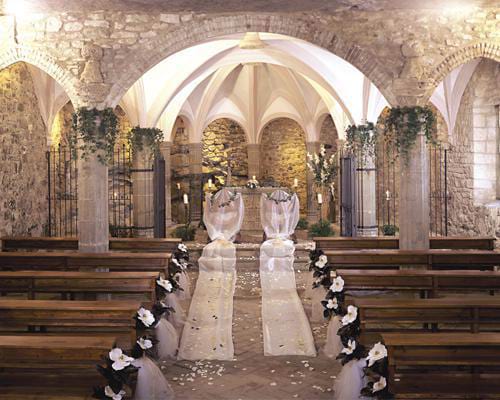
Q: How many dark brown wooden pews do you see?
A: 10